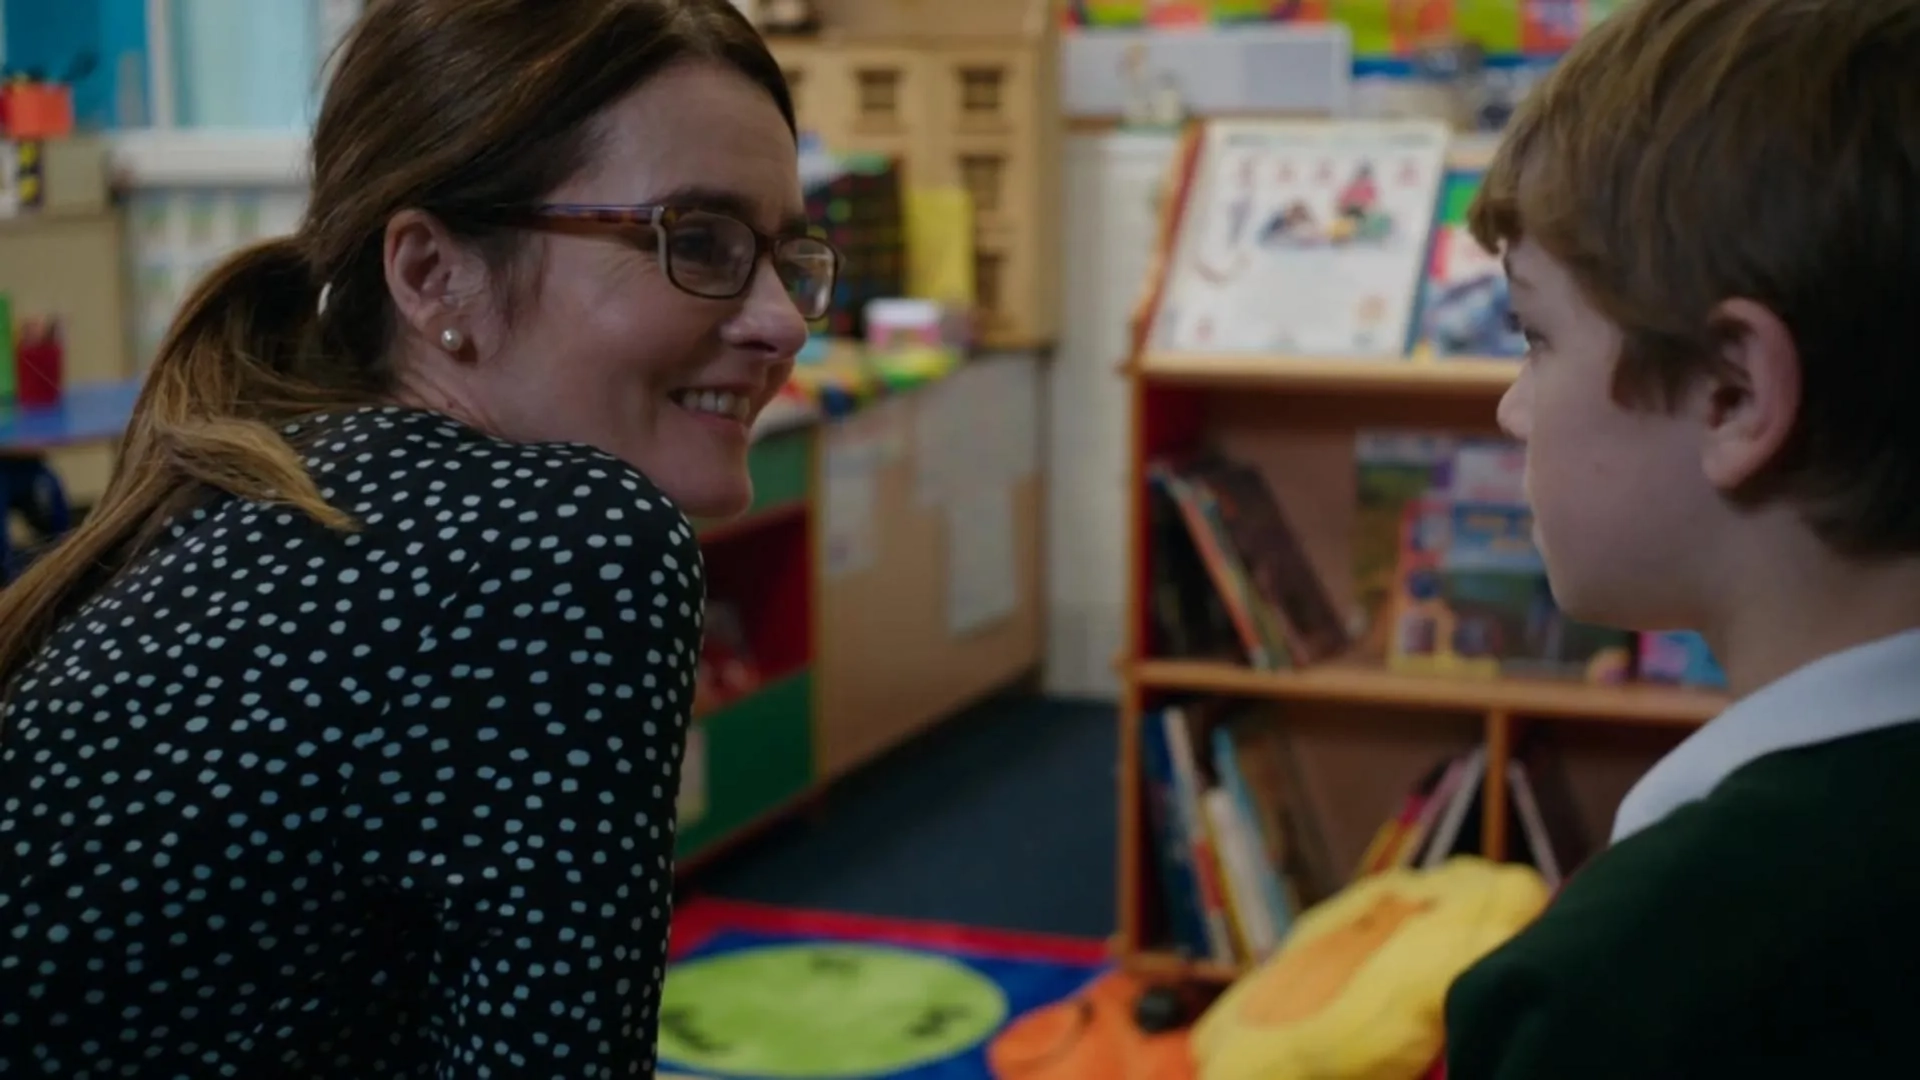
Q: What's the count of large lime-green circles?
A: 1